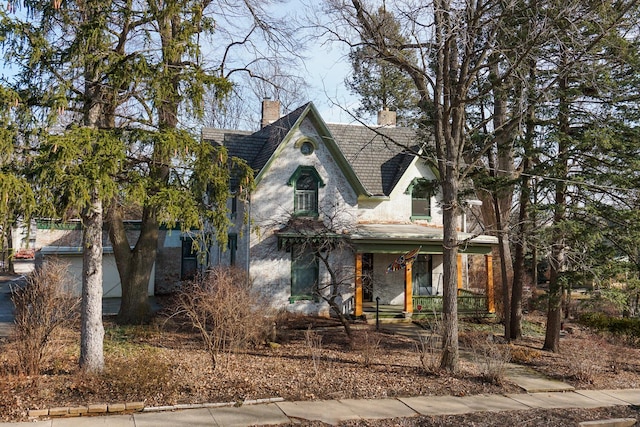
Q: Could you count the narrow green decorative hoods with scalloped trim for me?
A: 1